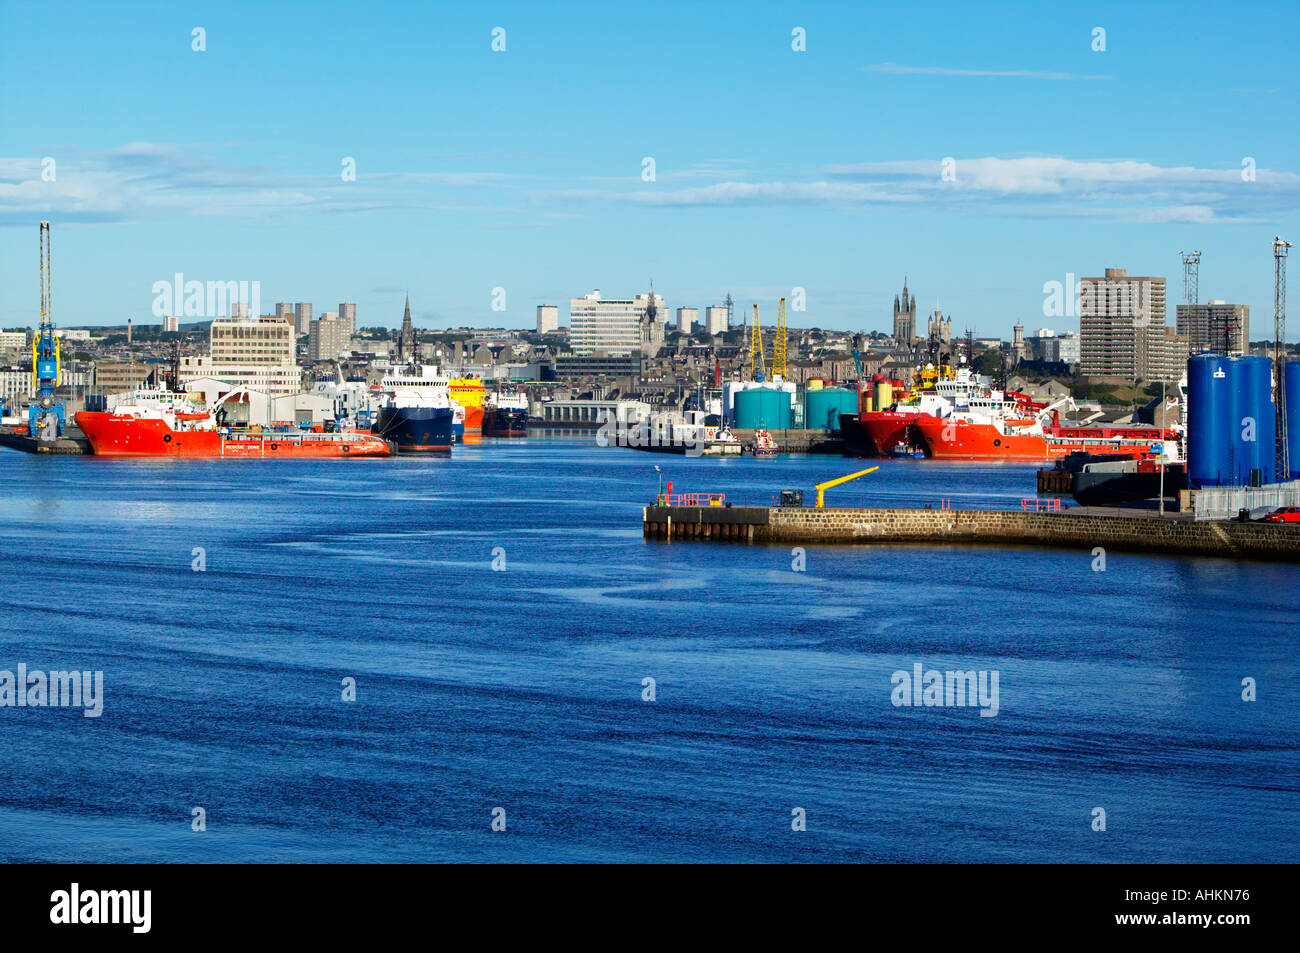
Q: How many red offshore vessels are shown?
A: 3